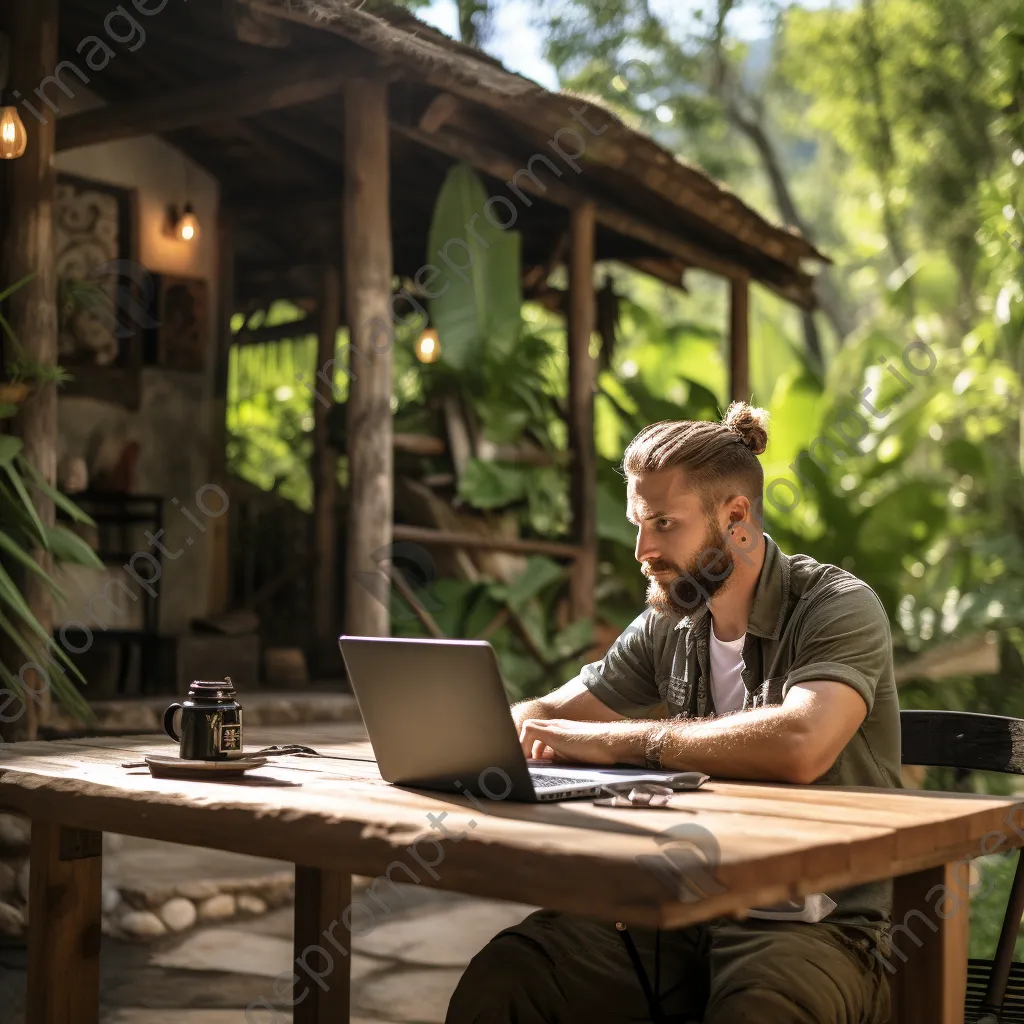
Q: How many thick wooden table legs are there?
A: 3